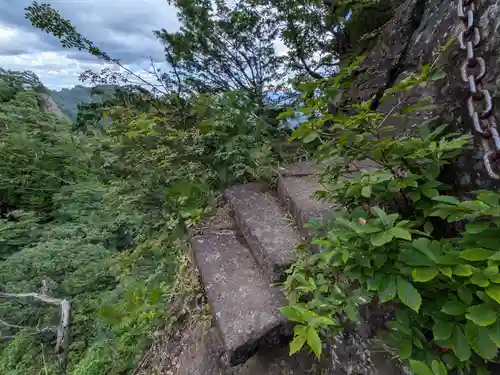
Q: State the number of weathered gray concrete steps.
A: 3